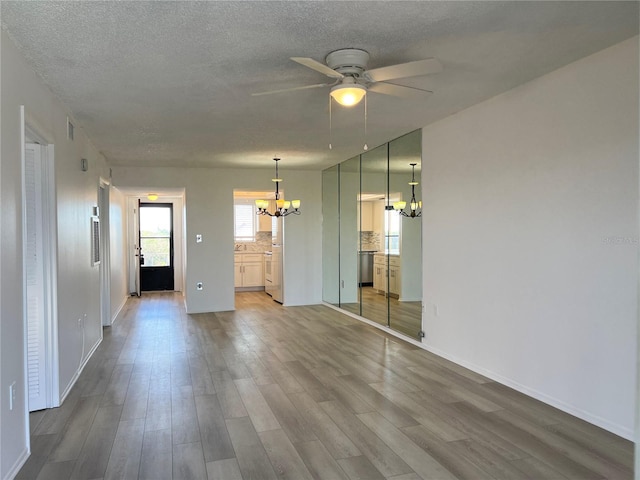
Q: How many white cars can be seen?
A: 0